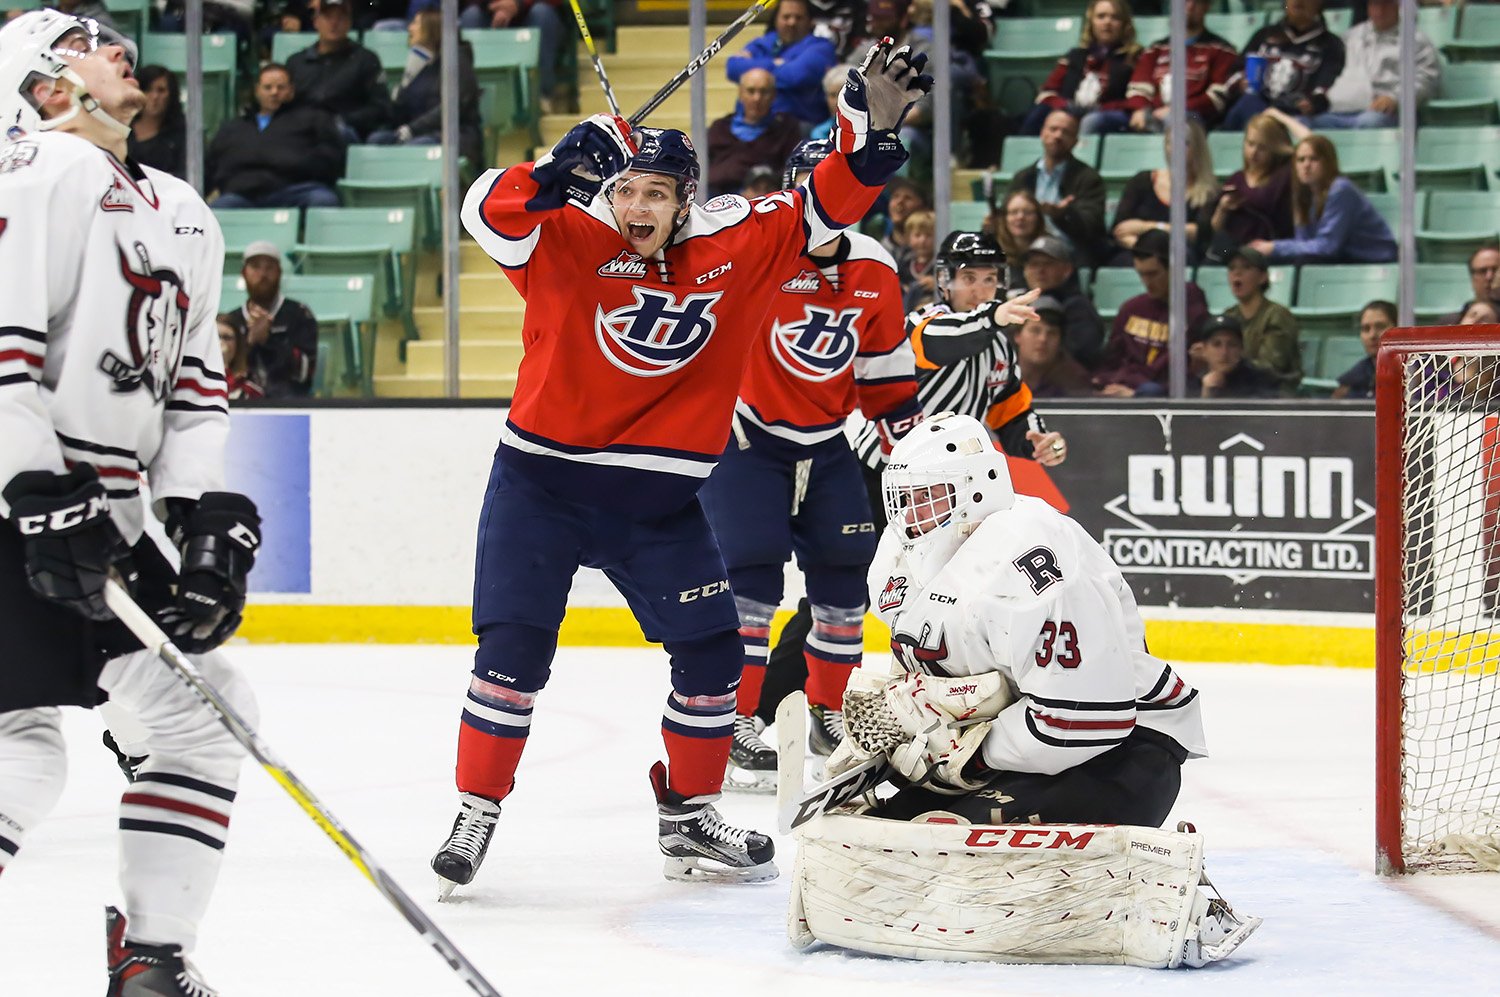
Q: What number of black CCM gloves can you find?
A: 2